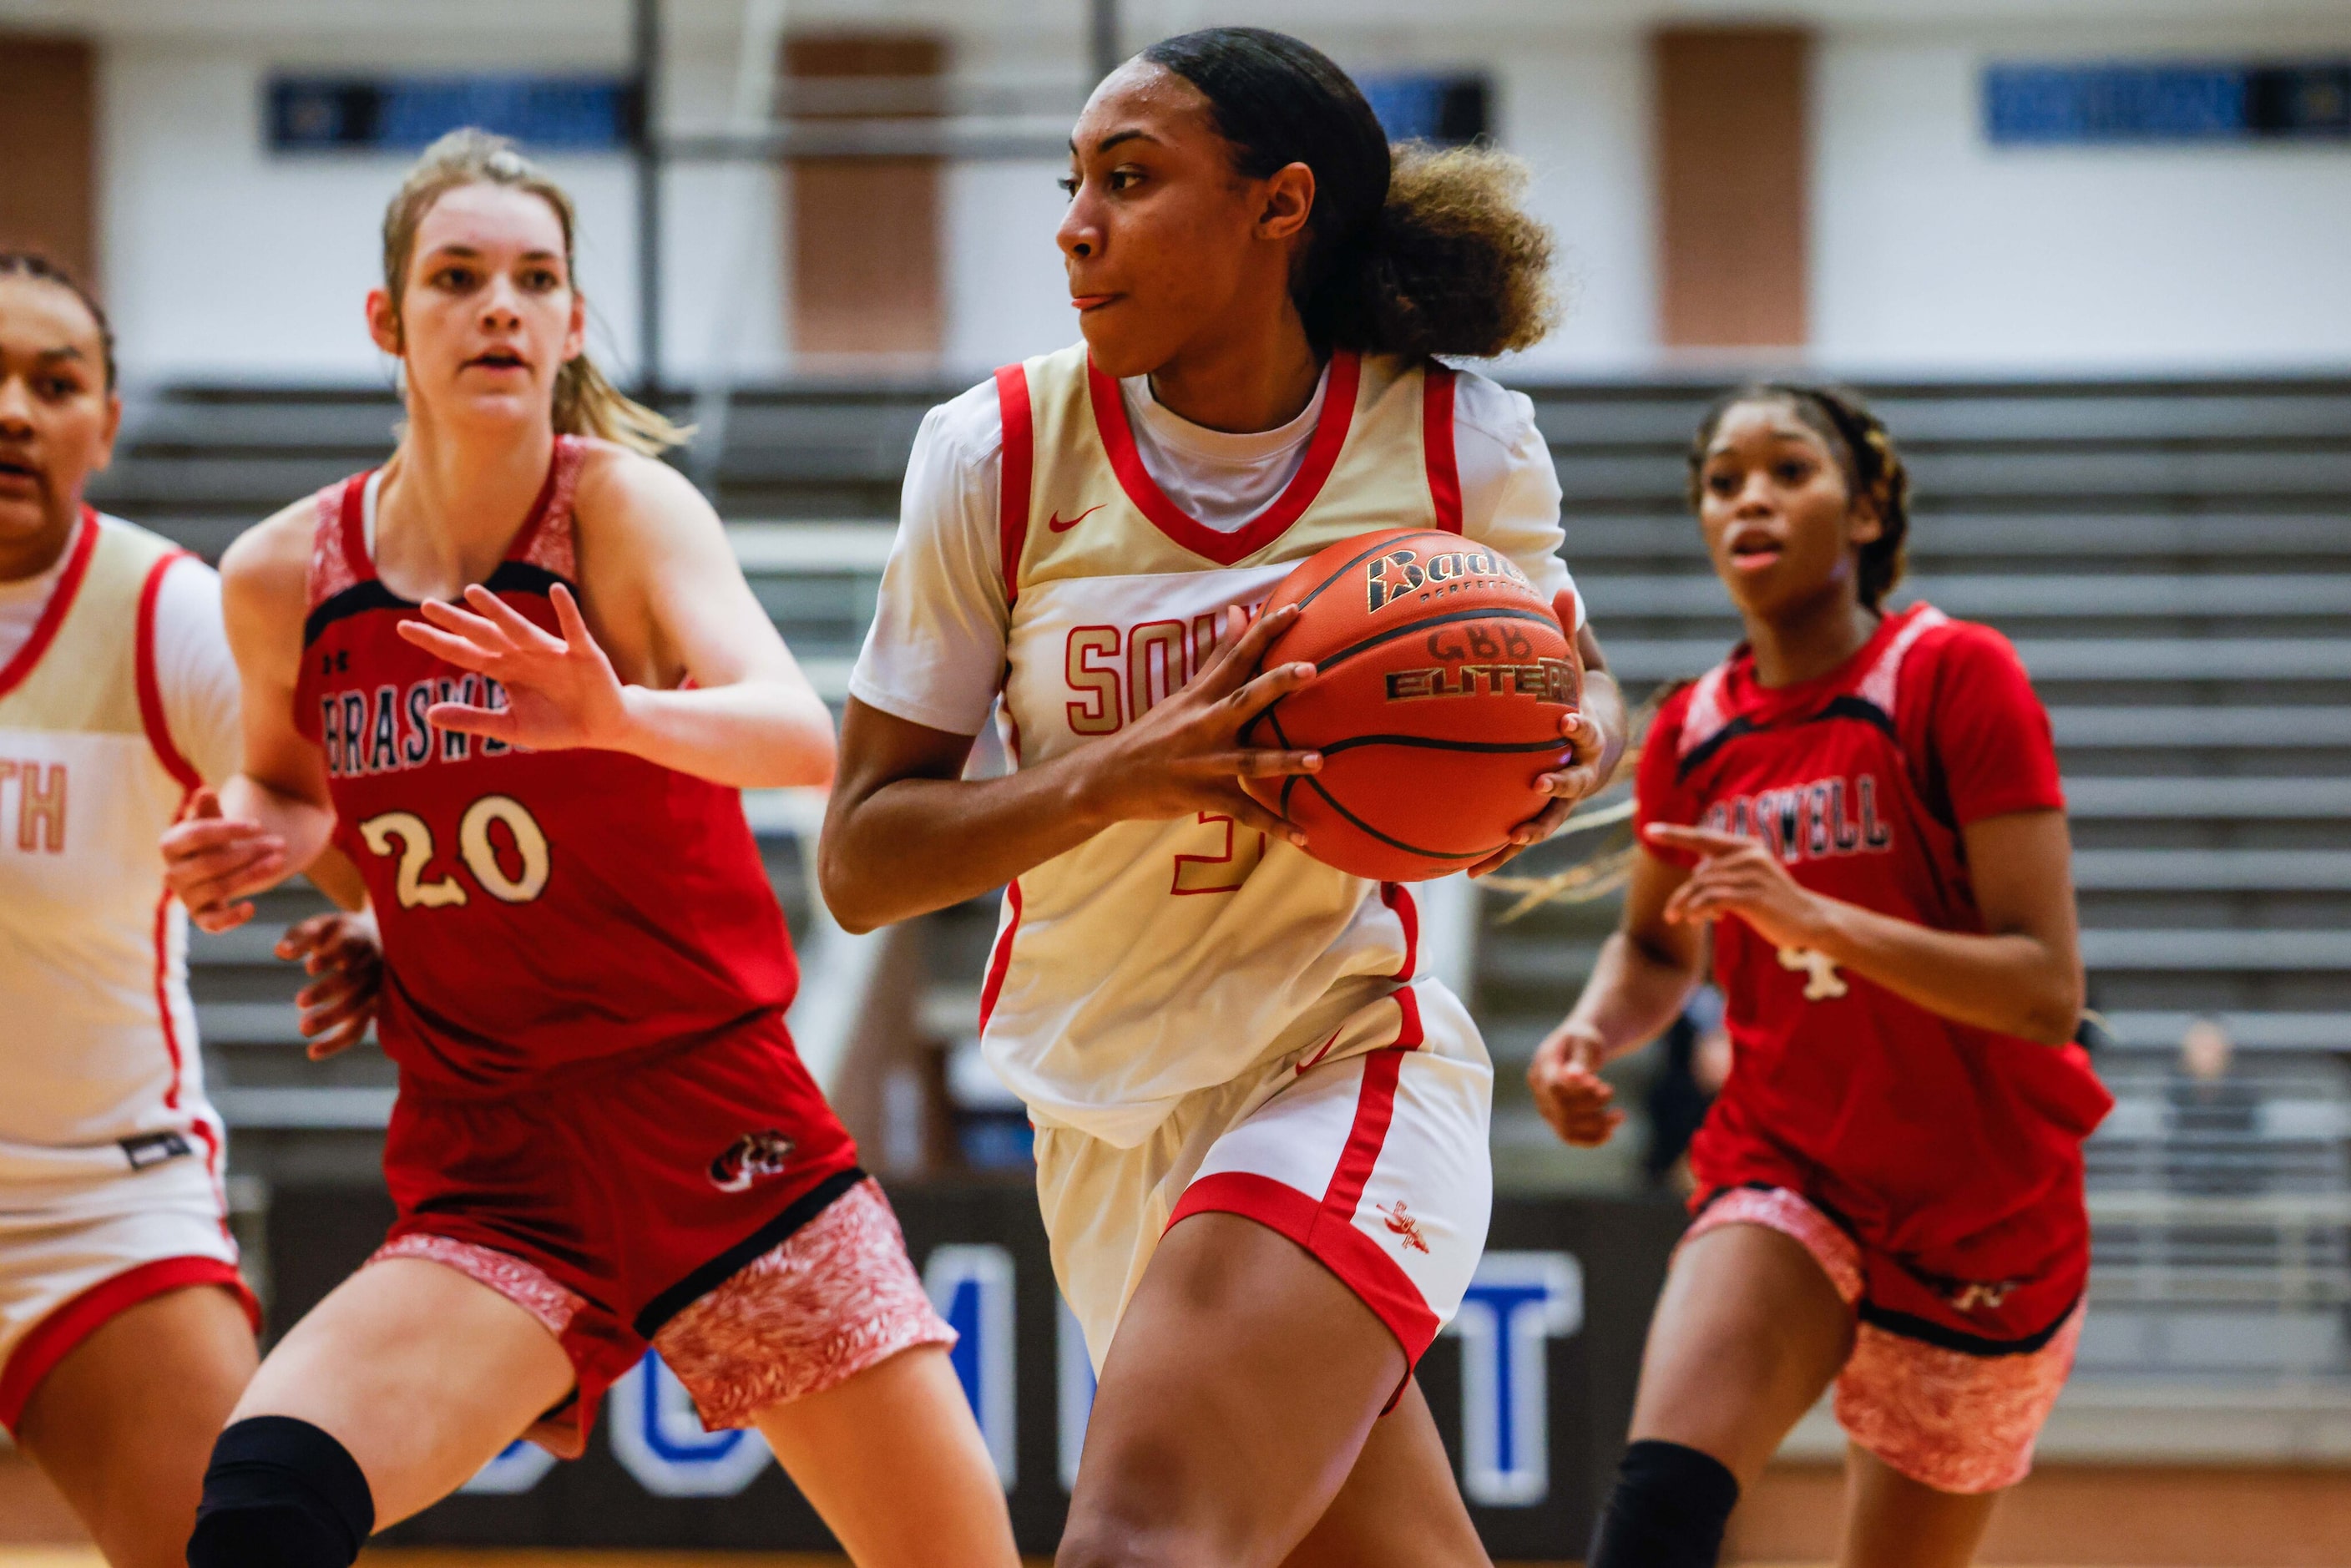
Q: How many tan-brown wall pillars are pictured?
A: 3